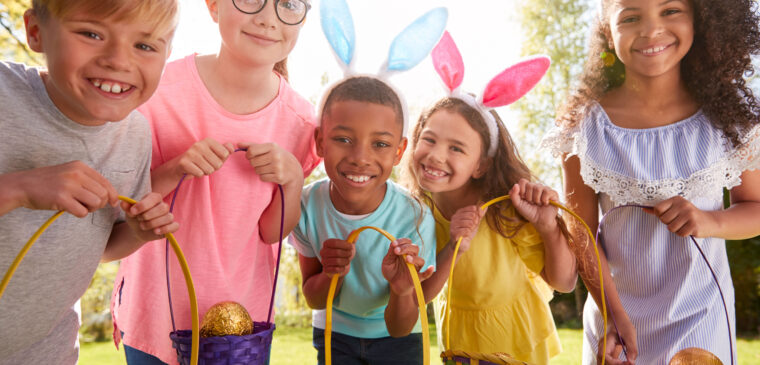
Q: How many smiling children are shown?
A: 5